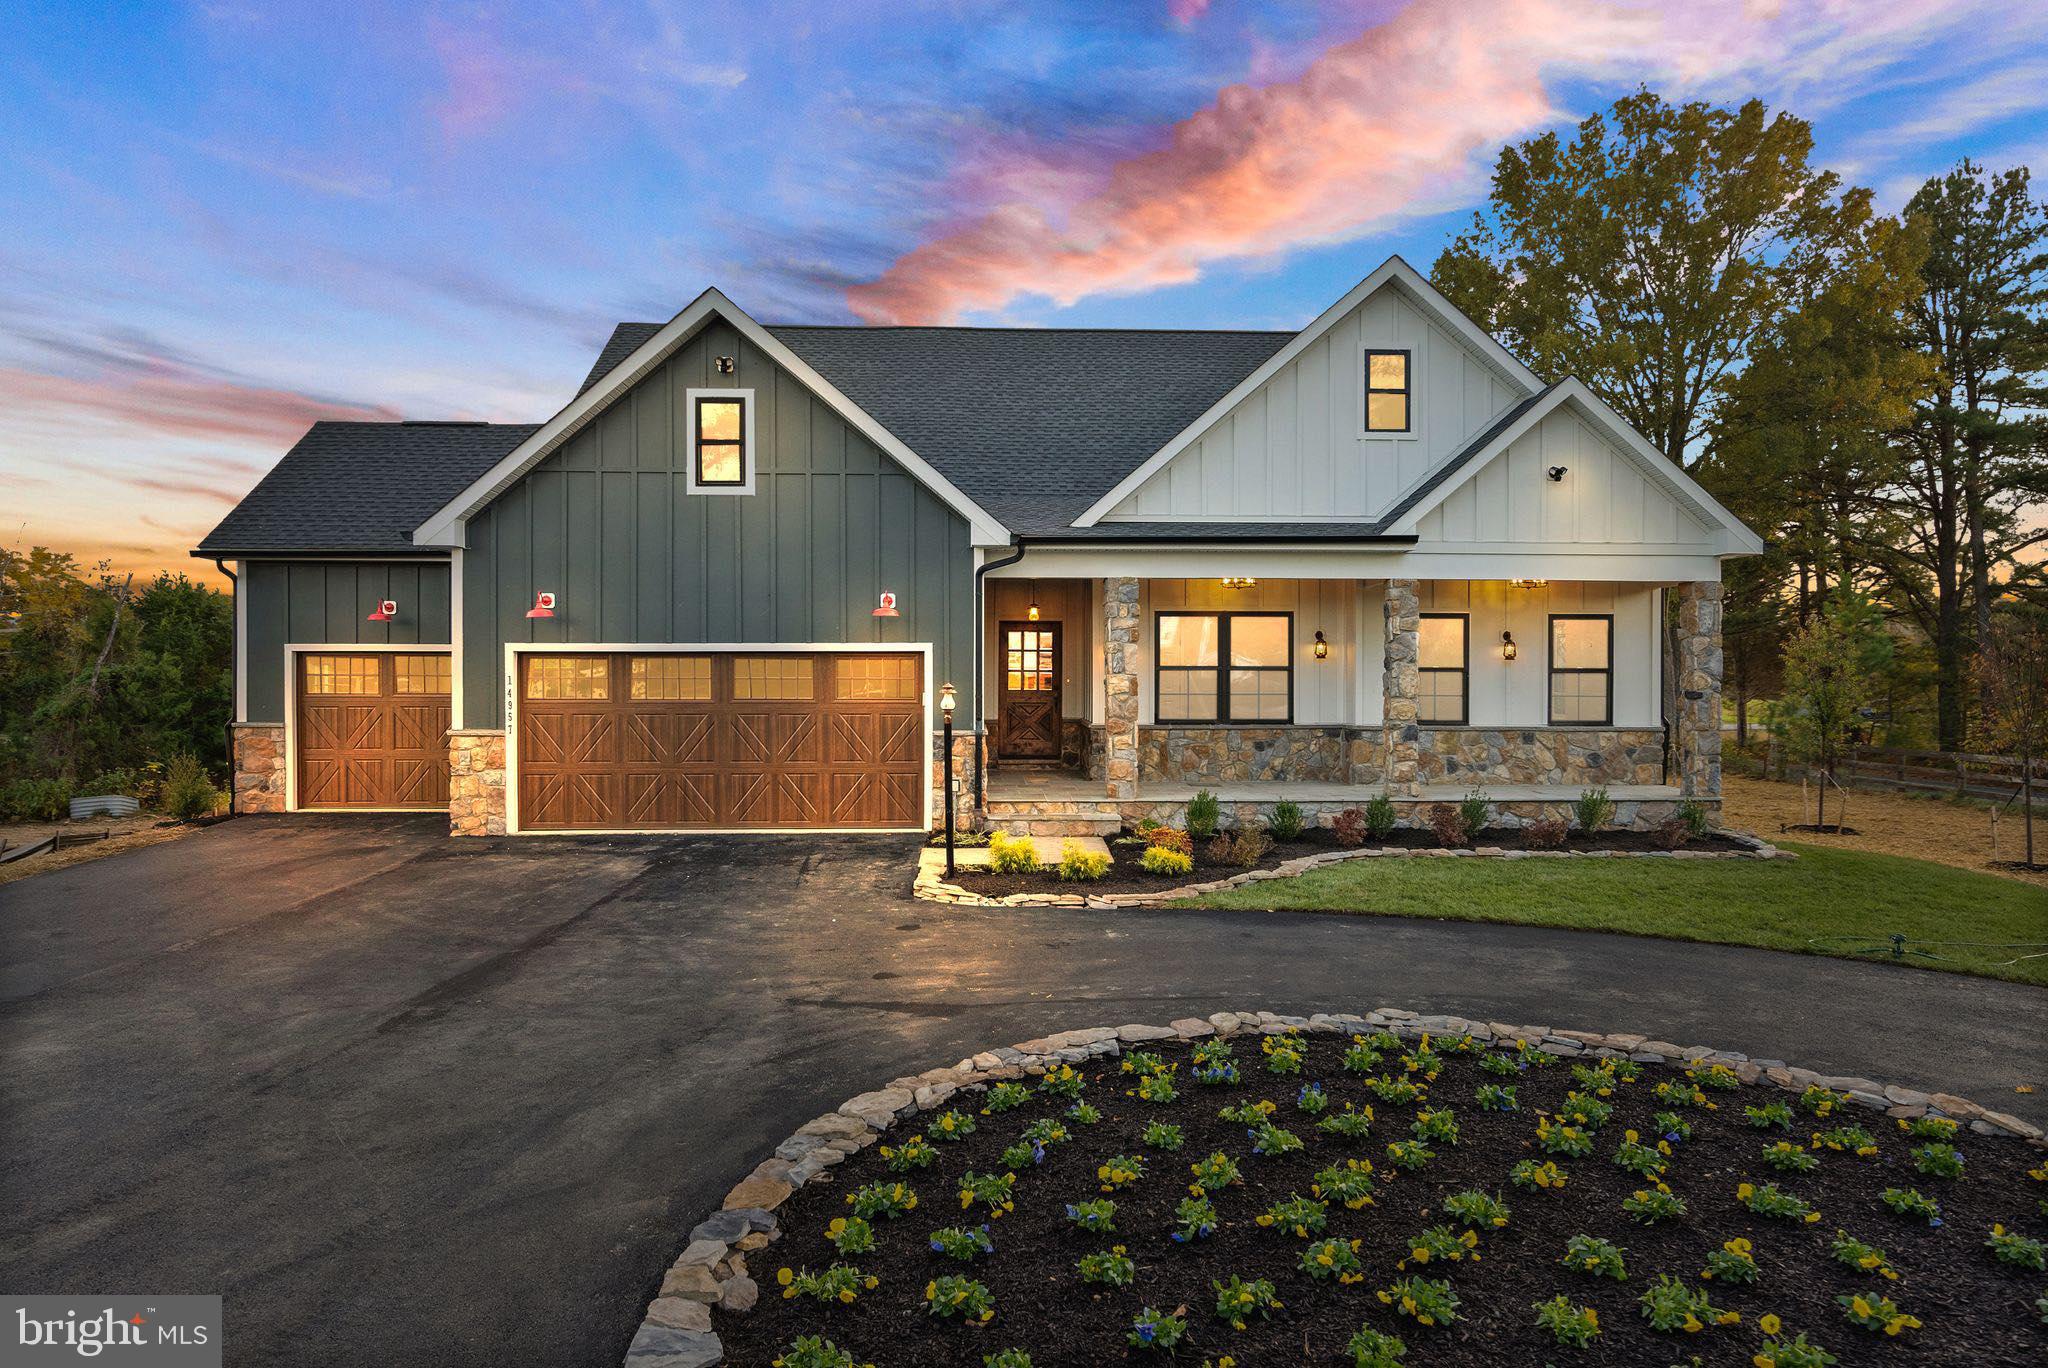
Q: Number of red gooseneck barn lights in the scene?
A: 3